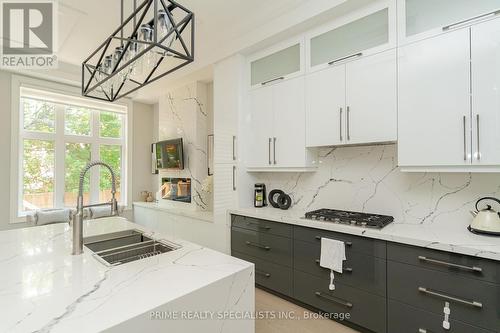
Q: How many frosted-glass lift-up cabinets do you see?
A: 3